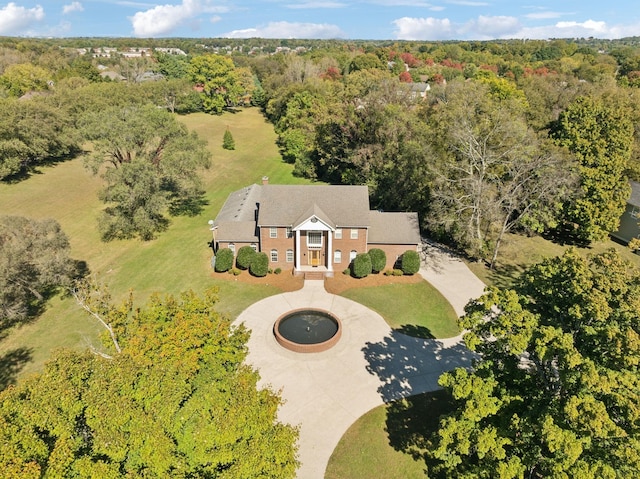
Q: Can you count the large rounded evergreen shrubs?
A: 6